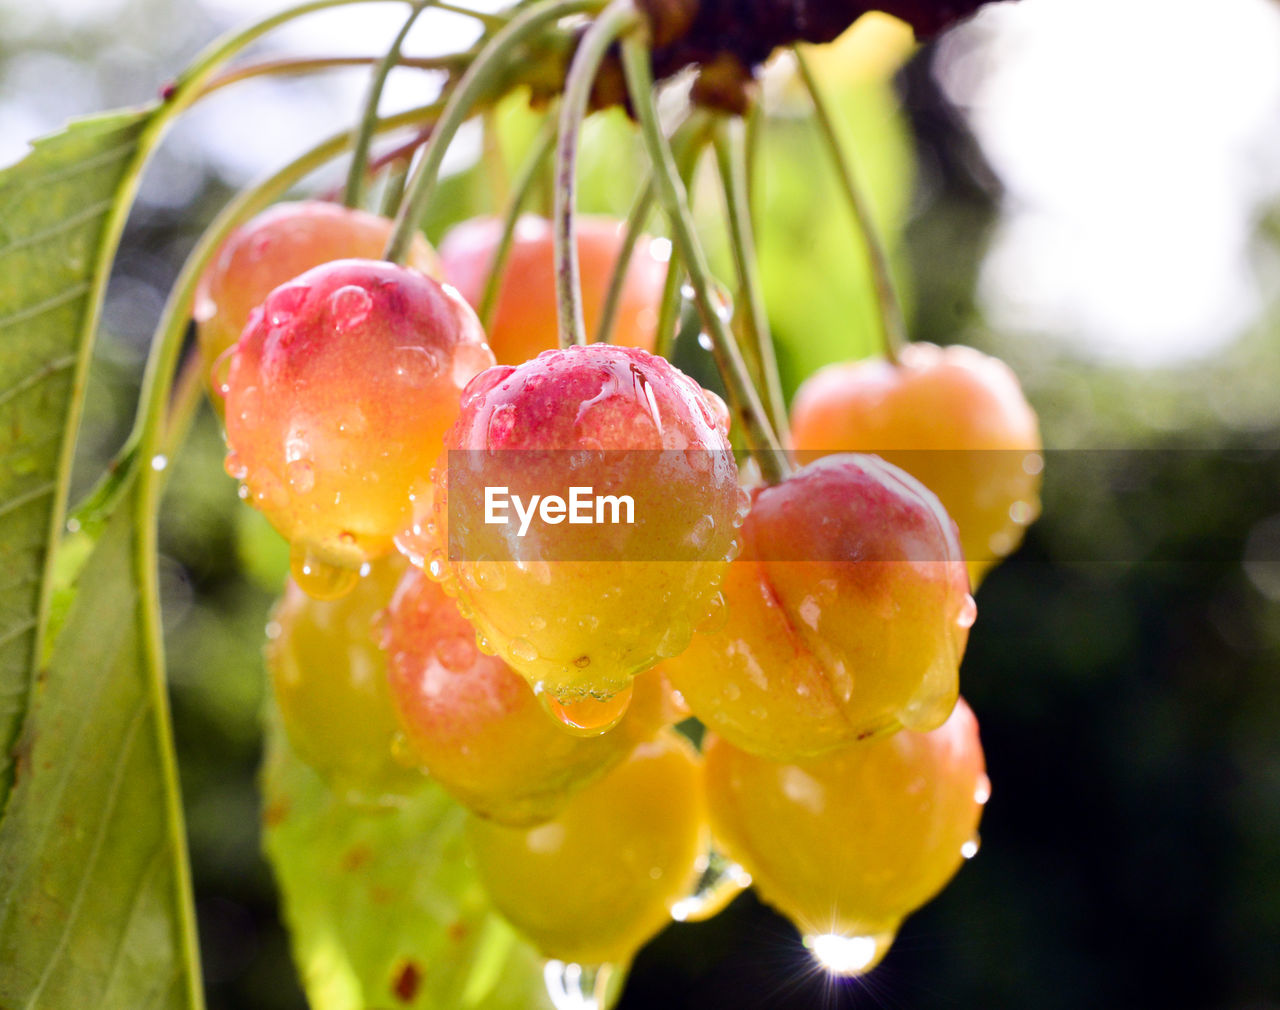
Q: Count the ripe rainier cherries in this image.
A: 10